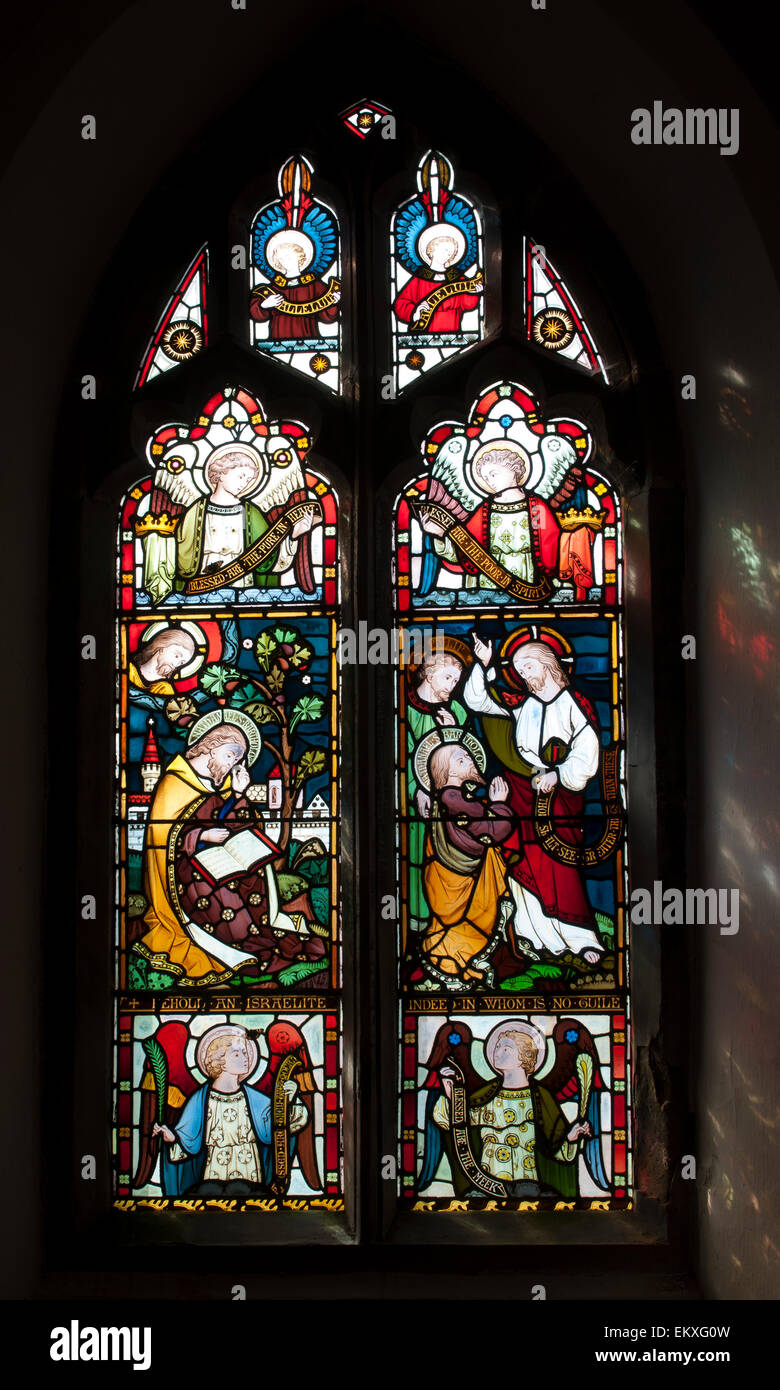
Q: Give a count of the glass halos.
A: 11